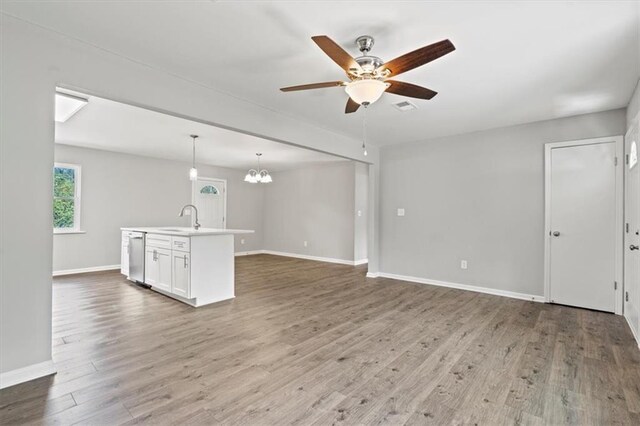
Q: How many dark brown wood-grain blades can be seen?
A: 5